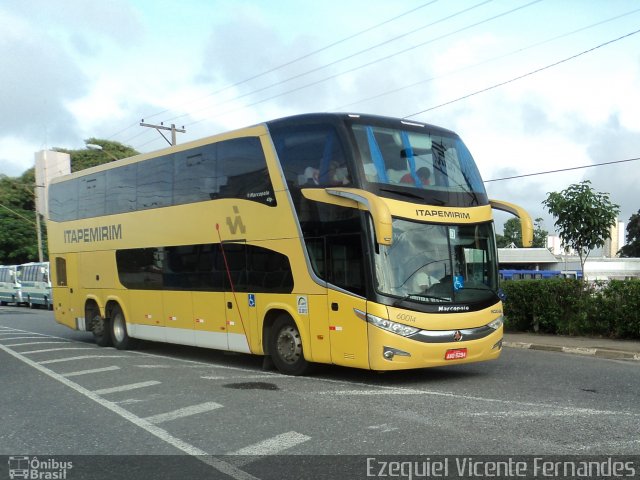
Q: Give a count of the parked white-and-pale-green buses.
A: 2